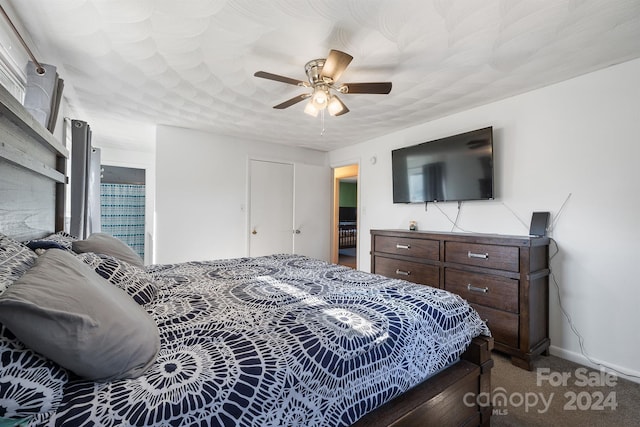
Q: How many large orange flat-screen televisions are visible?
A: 0